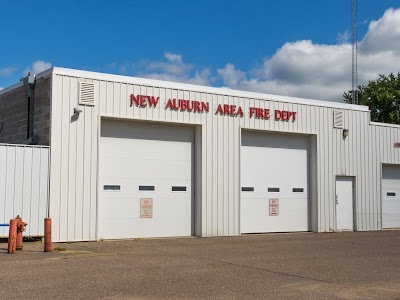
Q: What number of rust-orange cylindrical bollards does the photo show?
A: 2